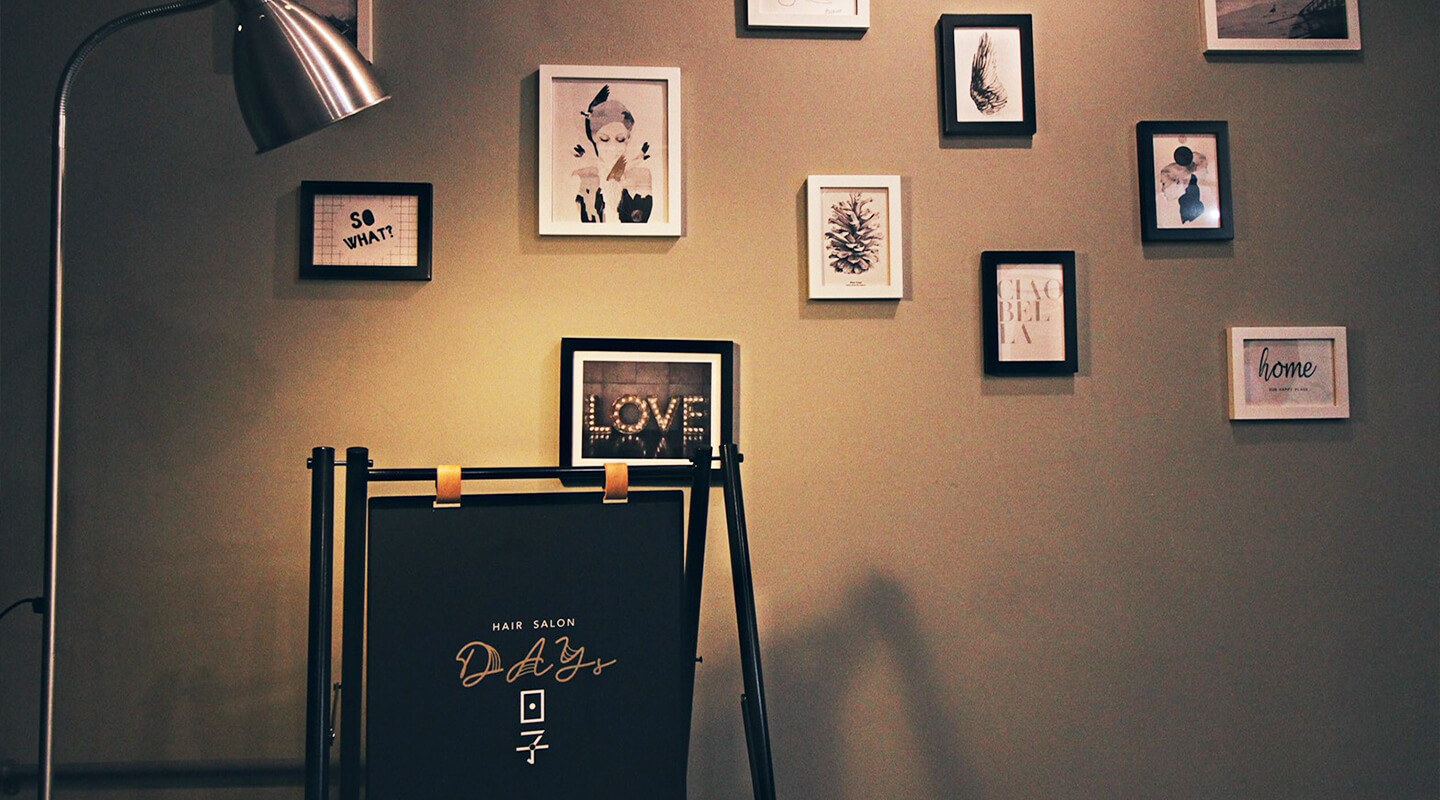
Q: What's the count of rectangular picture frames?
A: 11